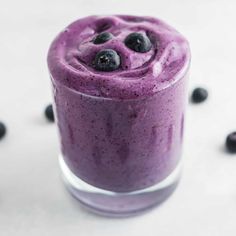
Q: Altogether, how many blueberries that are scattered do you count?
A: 4